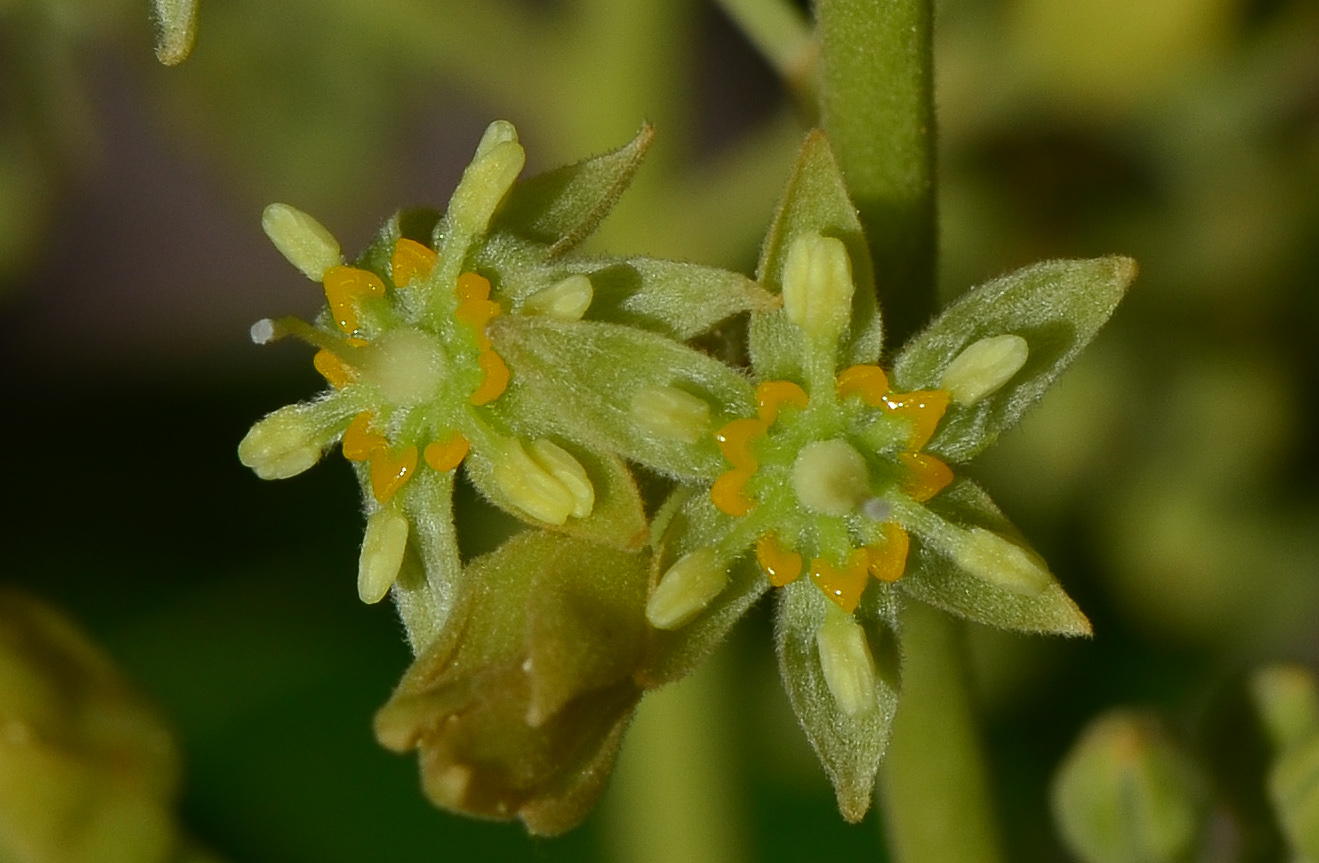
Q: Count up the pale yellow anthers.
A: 12